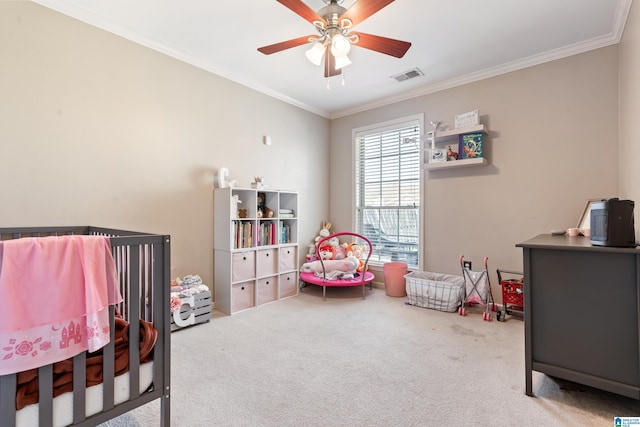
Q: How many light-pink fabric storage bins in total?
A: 6